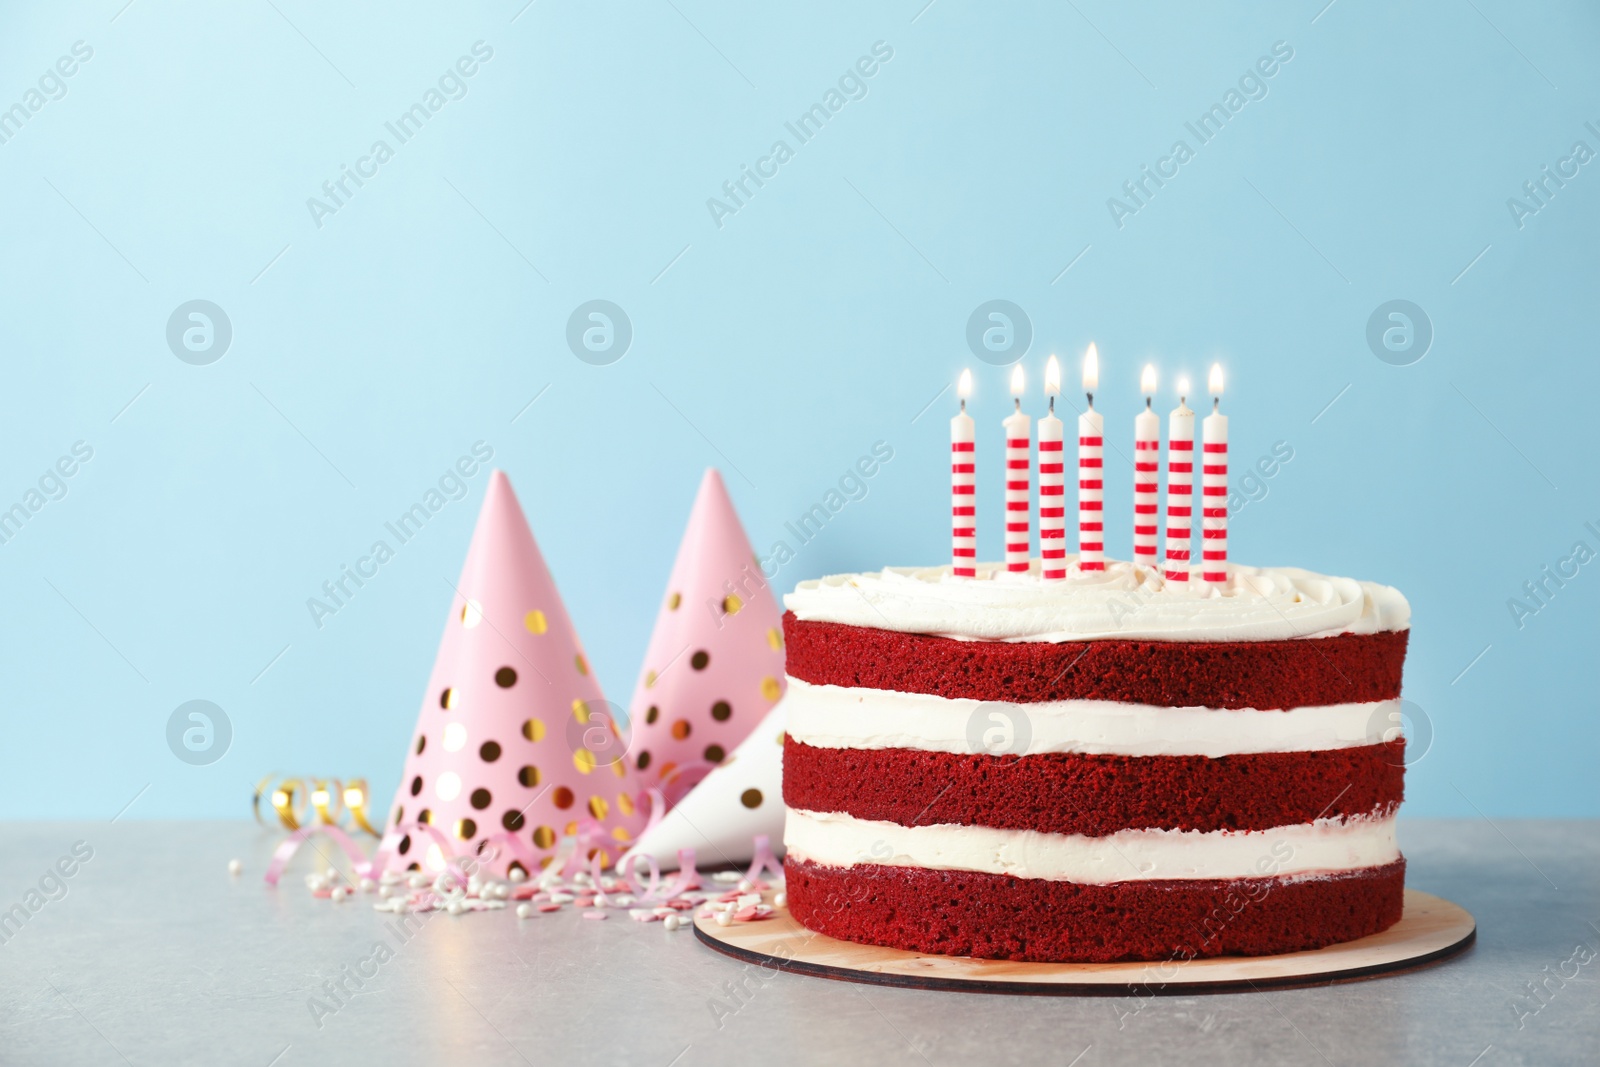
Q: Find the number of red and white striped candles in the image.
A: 7